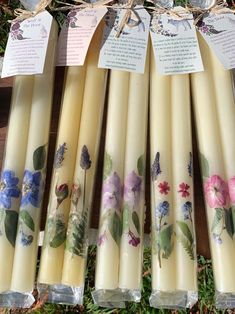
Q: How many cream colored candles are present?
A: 10